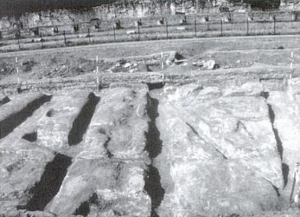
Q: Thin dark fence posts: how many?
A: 11